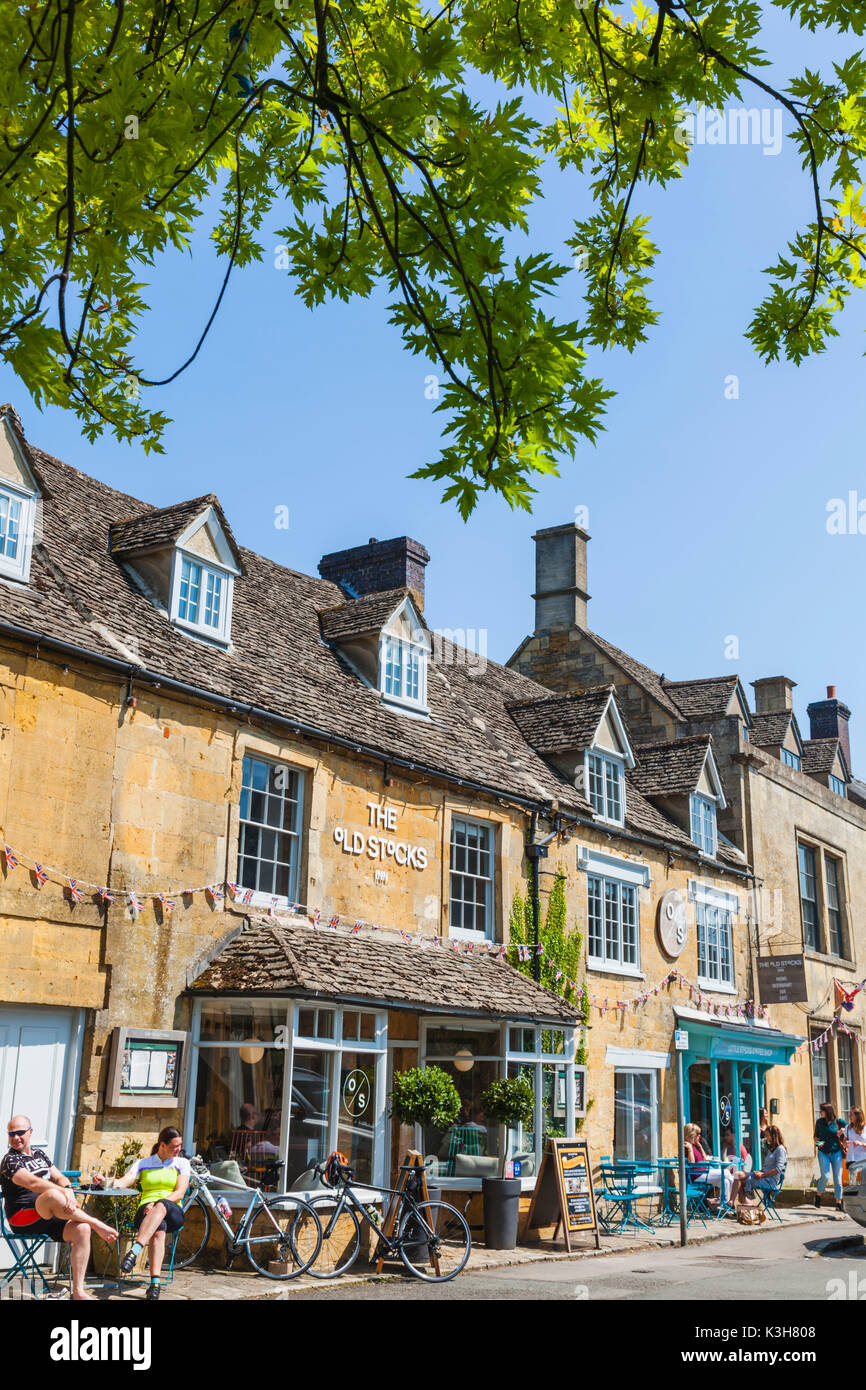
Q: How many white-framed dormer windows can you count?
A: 5